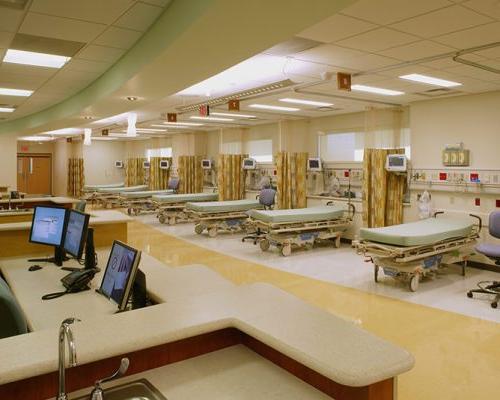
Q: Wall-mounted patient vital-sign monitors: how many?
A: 7